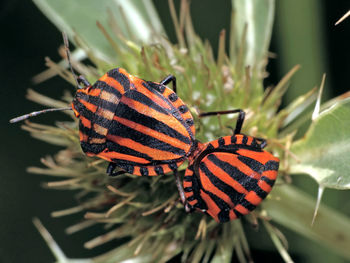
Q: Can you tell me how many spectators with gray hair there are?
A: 0